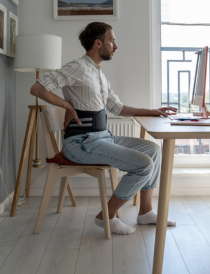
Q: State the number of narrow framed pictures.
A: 2